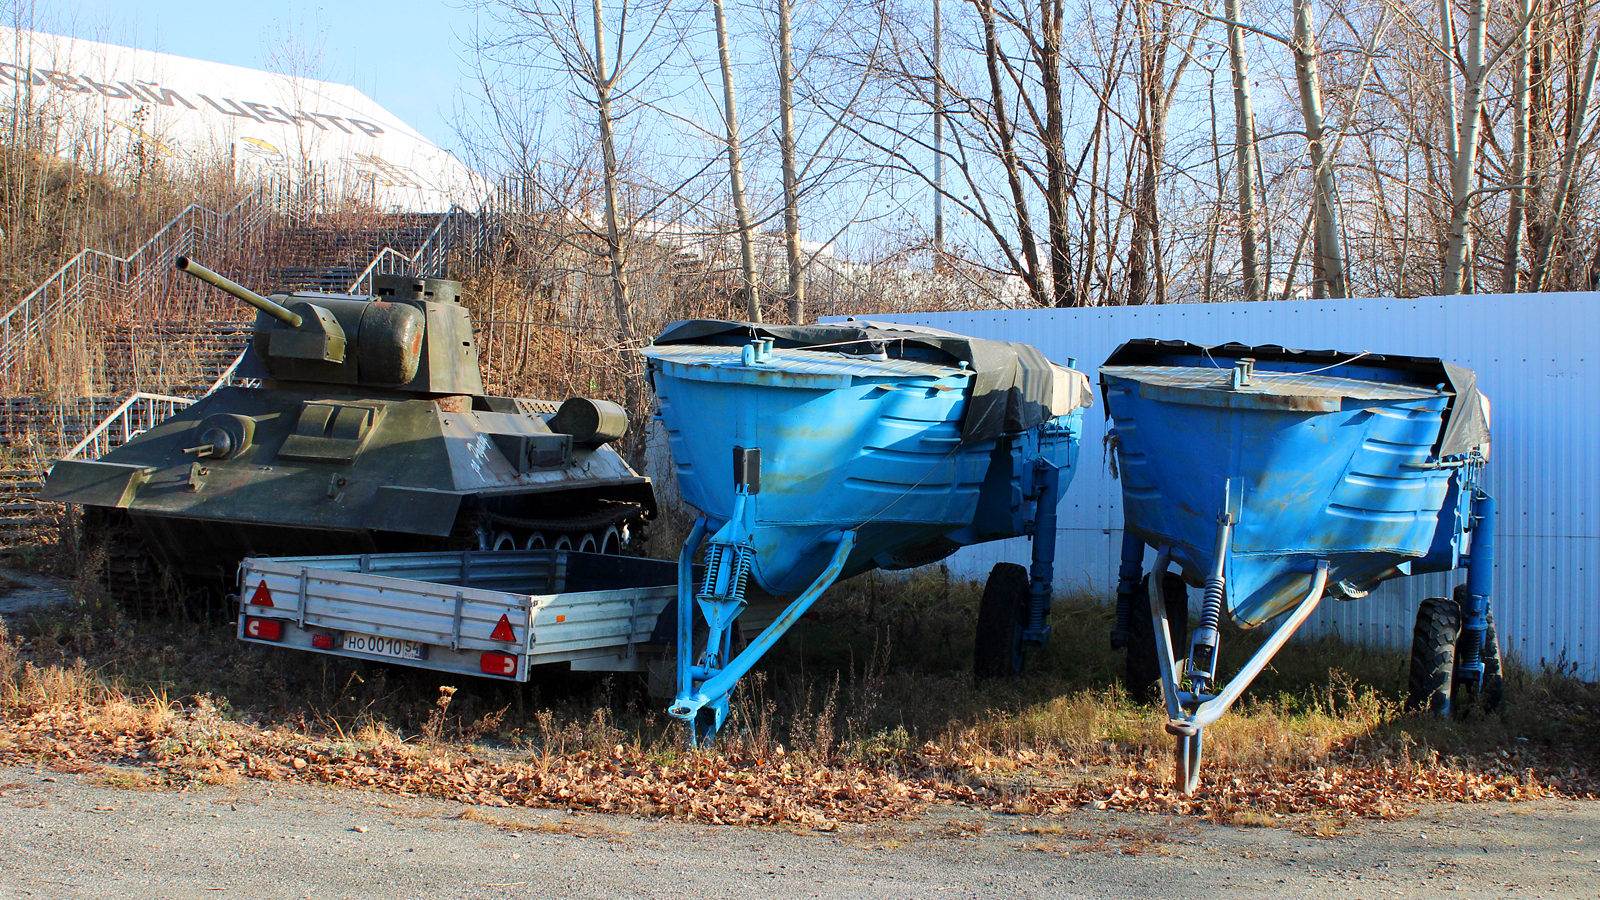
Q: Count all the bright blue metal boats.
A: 2